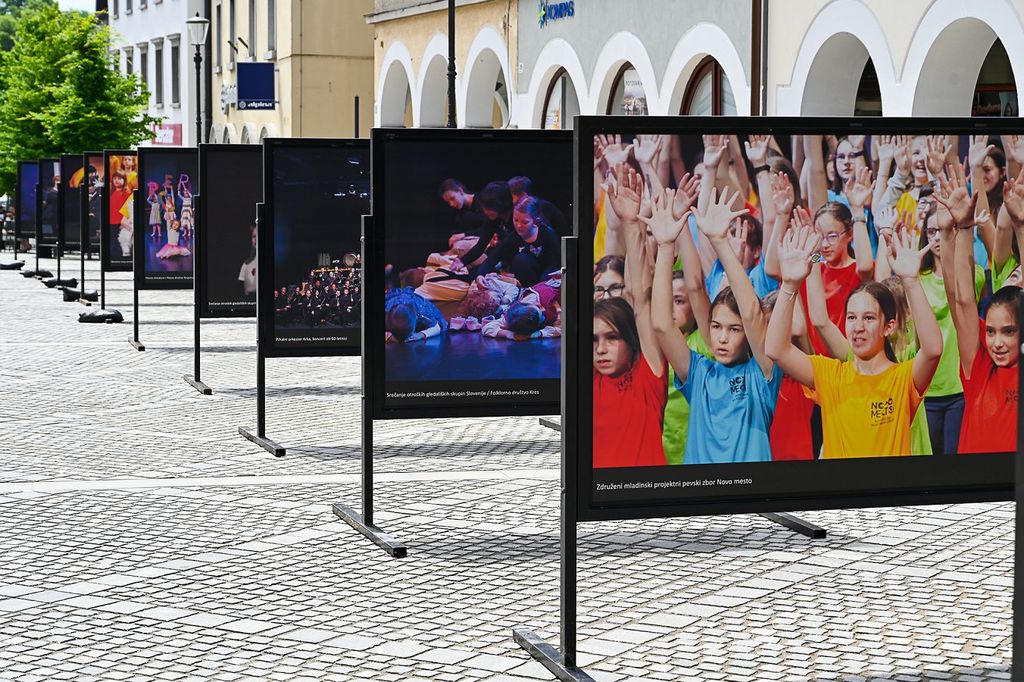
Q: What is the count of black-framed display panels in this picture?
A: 10